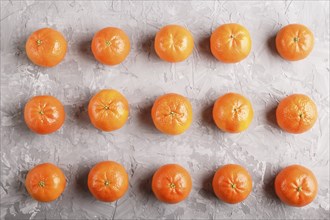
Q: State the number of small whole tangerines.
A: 15